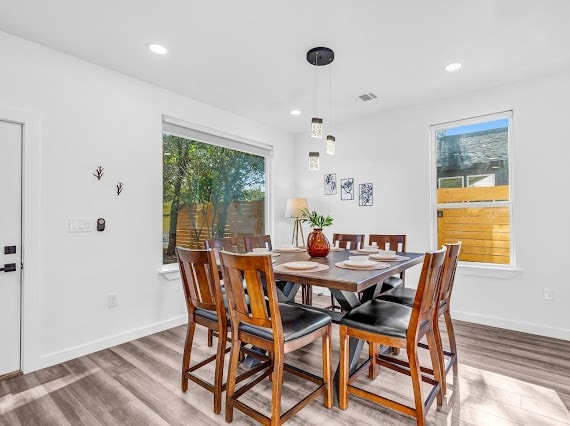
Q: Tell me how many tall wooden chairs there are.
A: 8